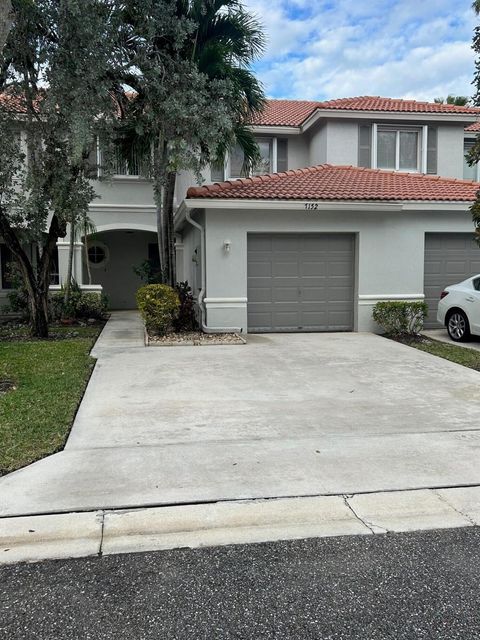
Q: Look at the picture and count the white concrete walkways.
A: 1